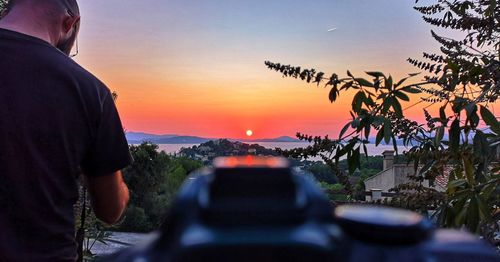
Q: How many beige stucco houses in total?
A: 1